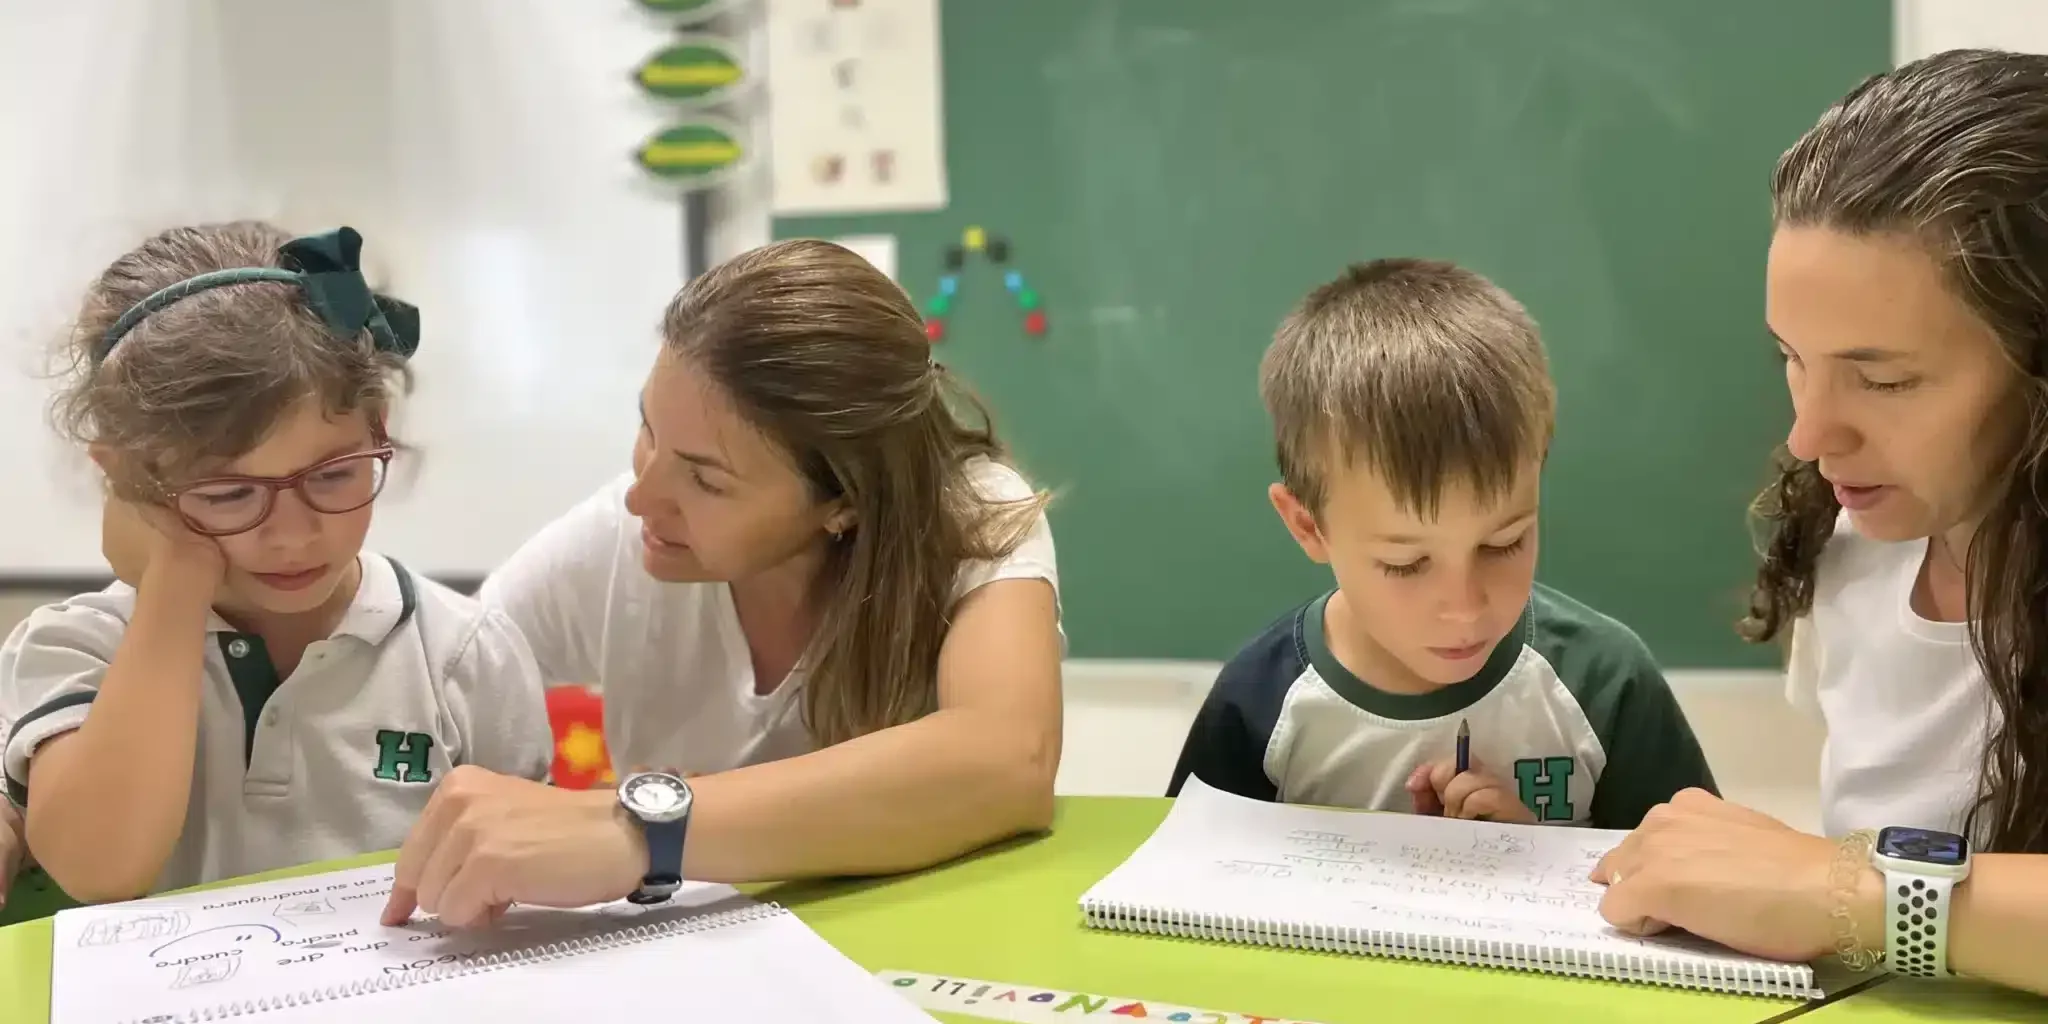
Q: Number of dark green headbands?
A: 1